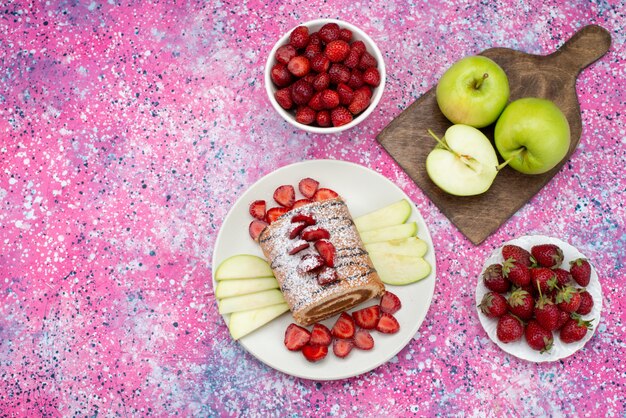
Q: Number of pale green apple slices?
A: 8